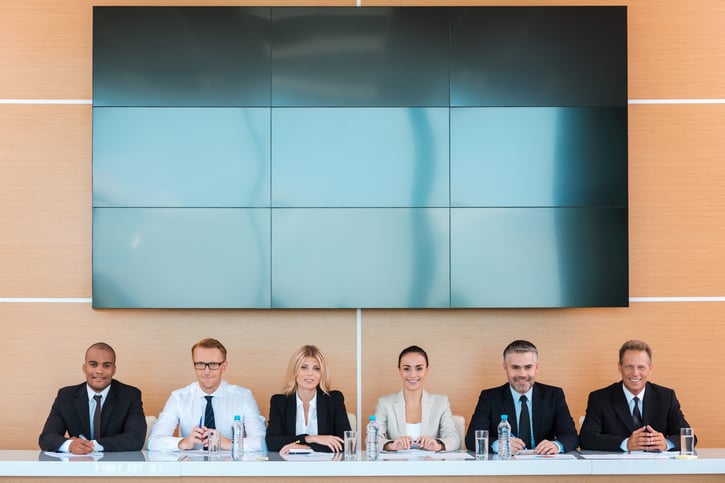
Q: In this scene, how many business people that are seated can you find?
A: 6